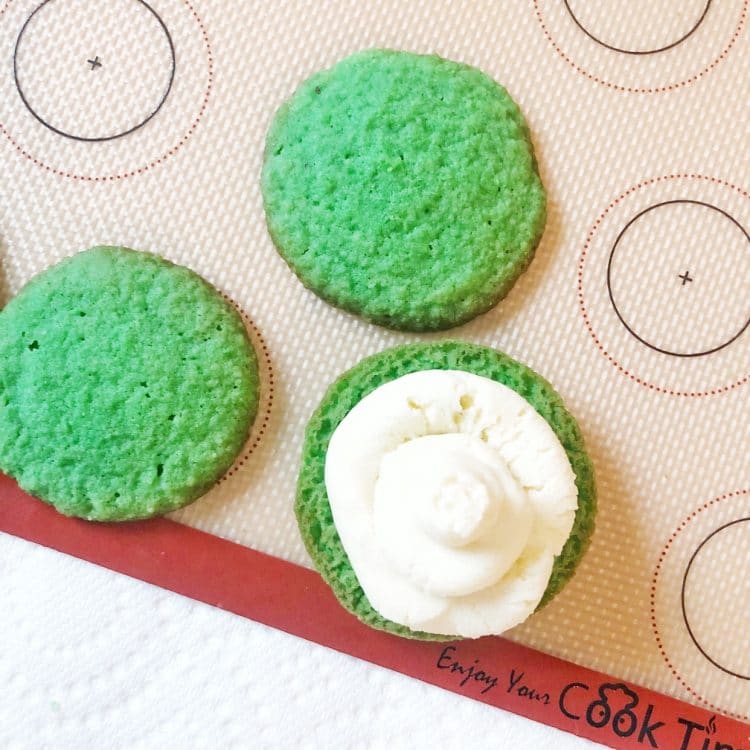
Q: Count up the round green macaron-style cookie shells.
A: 3